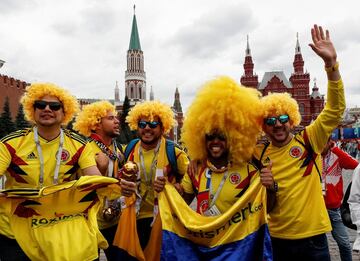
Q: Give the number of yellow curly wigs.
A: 5